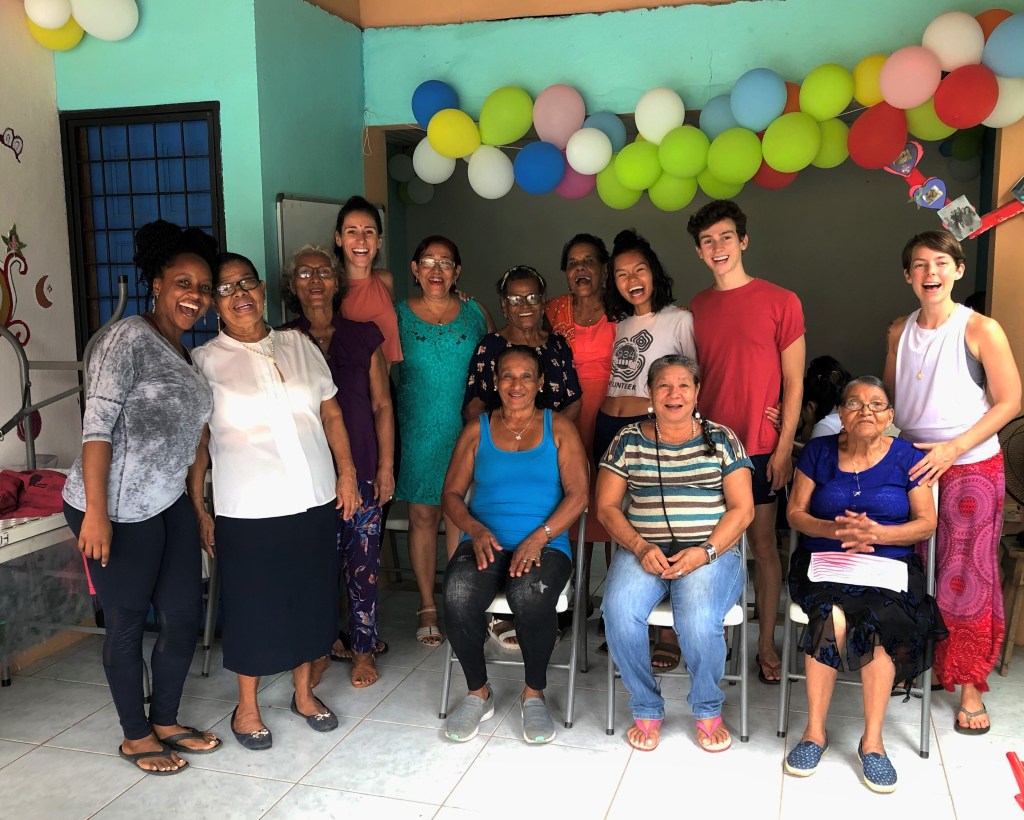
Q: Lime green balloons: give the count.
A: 11